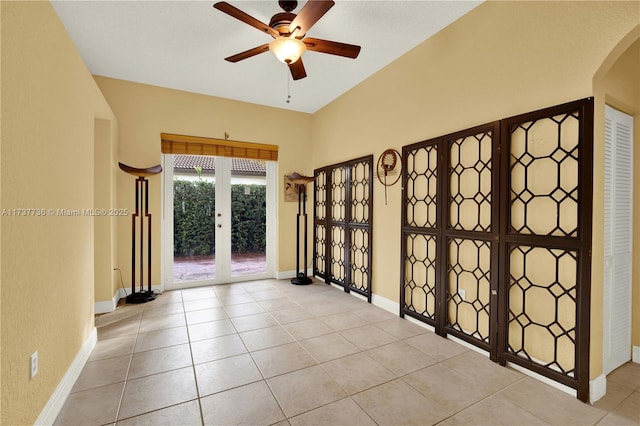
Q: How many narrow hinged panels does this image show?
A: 6